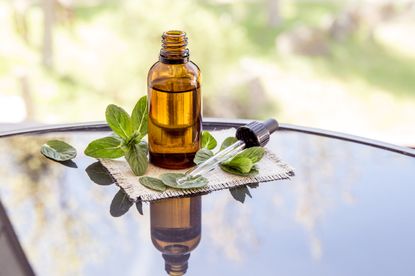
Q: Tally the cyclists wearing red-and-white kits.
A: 0